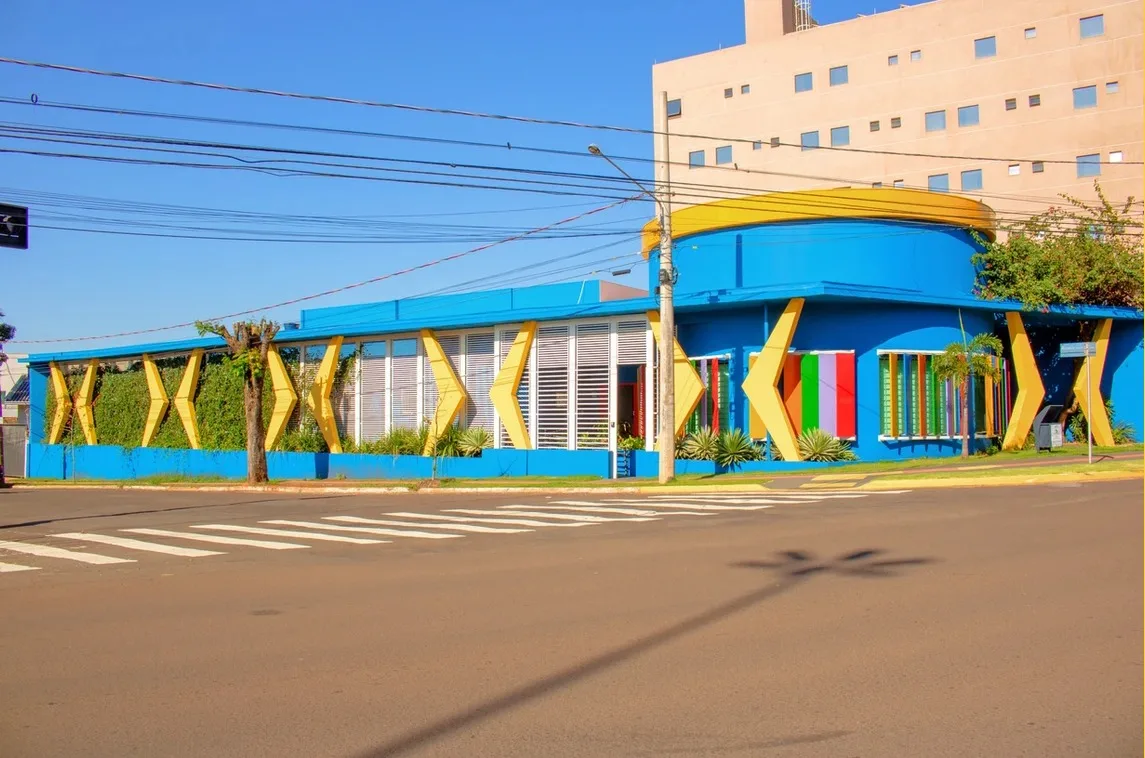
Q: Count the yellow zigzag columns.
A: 12